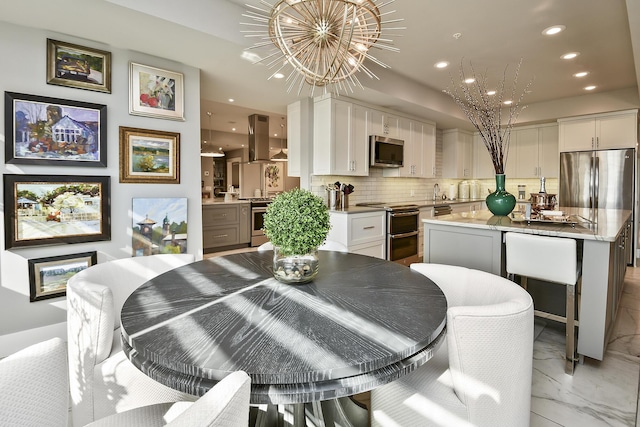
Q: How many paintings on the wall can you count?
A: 7